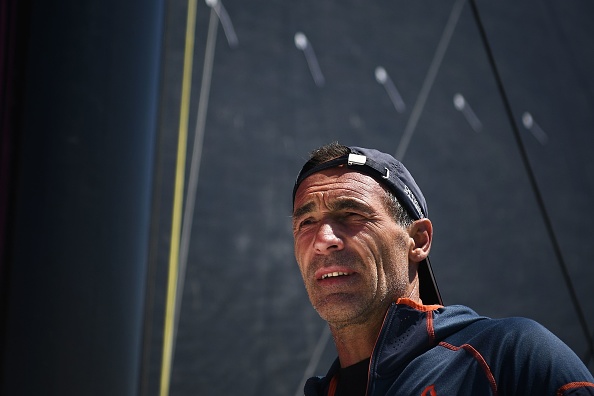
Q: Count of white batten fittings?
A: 5